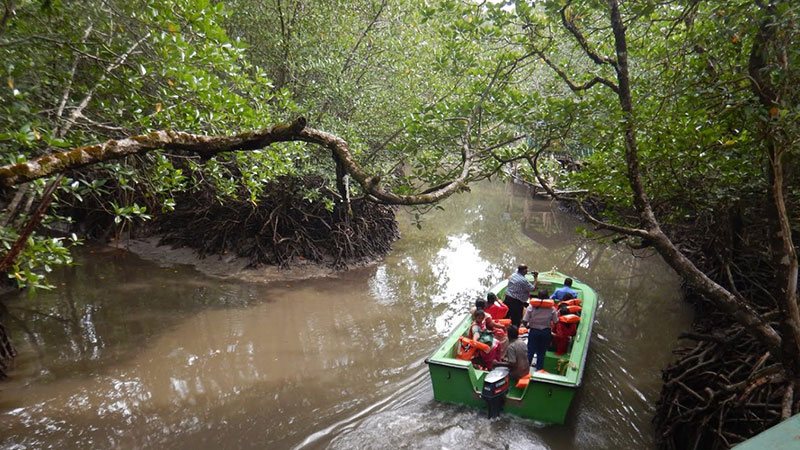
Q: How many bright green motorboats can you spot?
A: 1